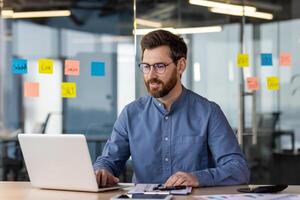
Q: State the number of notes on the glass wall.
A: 11